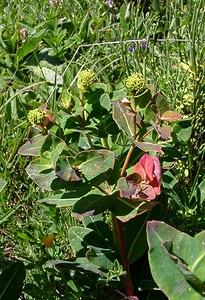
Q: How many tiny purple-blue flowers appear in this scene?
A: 2